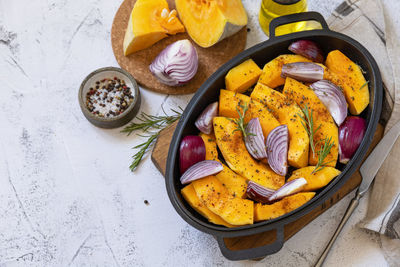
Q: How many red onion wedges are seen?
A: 11